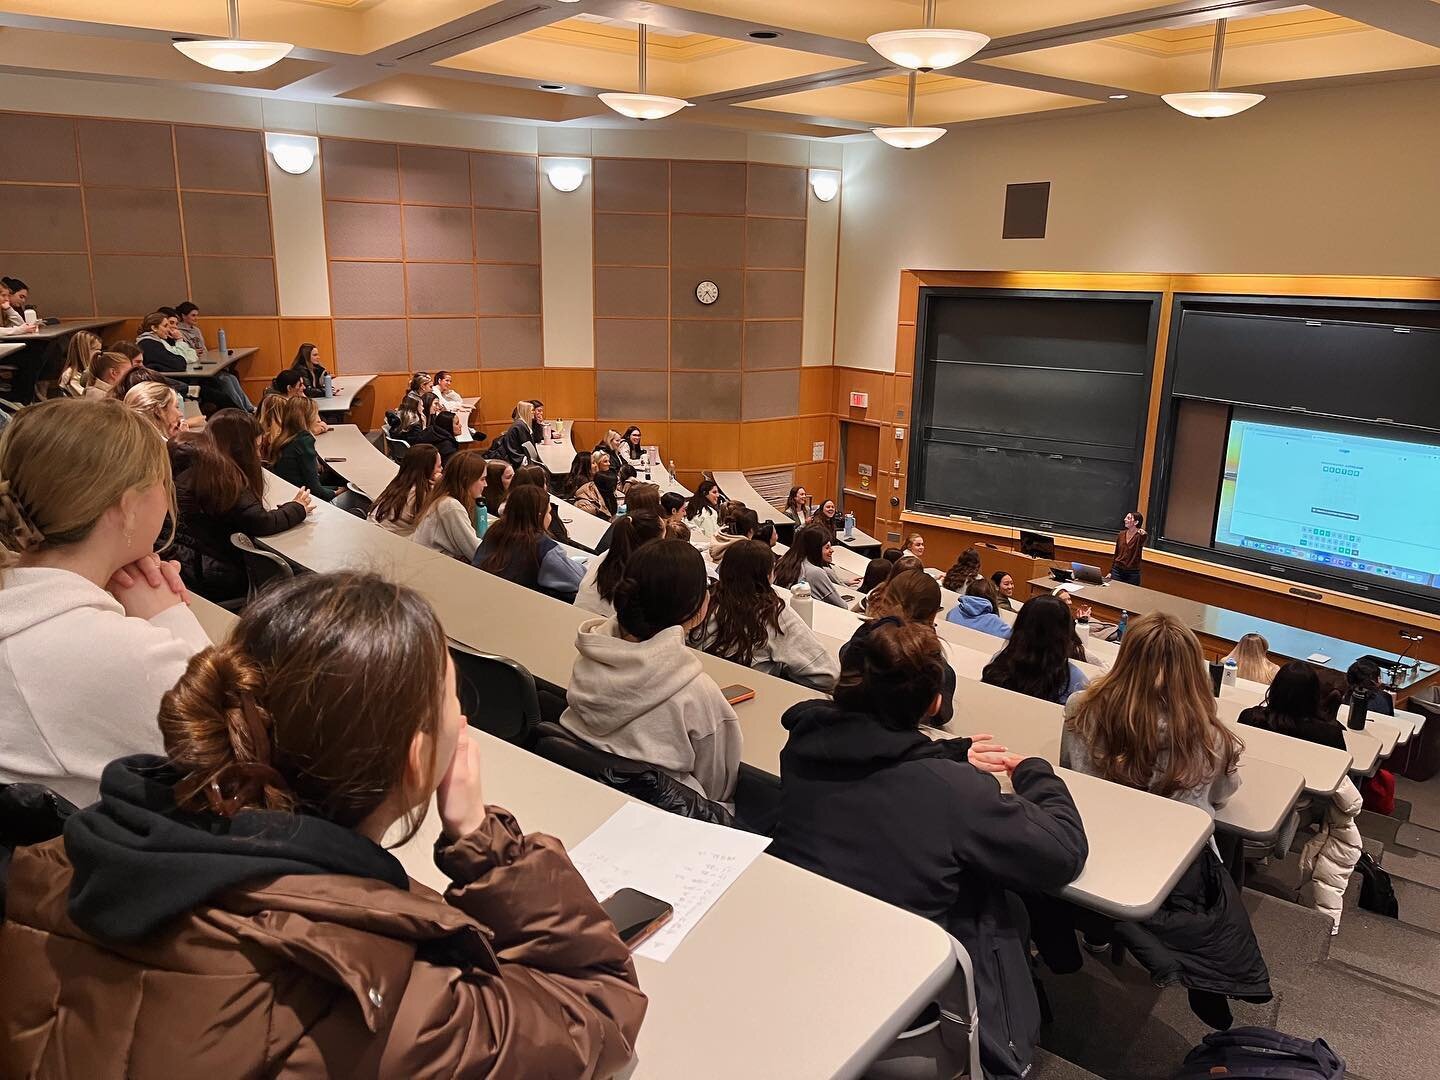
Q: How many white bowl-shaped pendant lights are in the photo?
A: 5